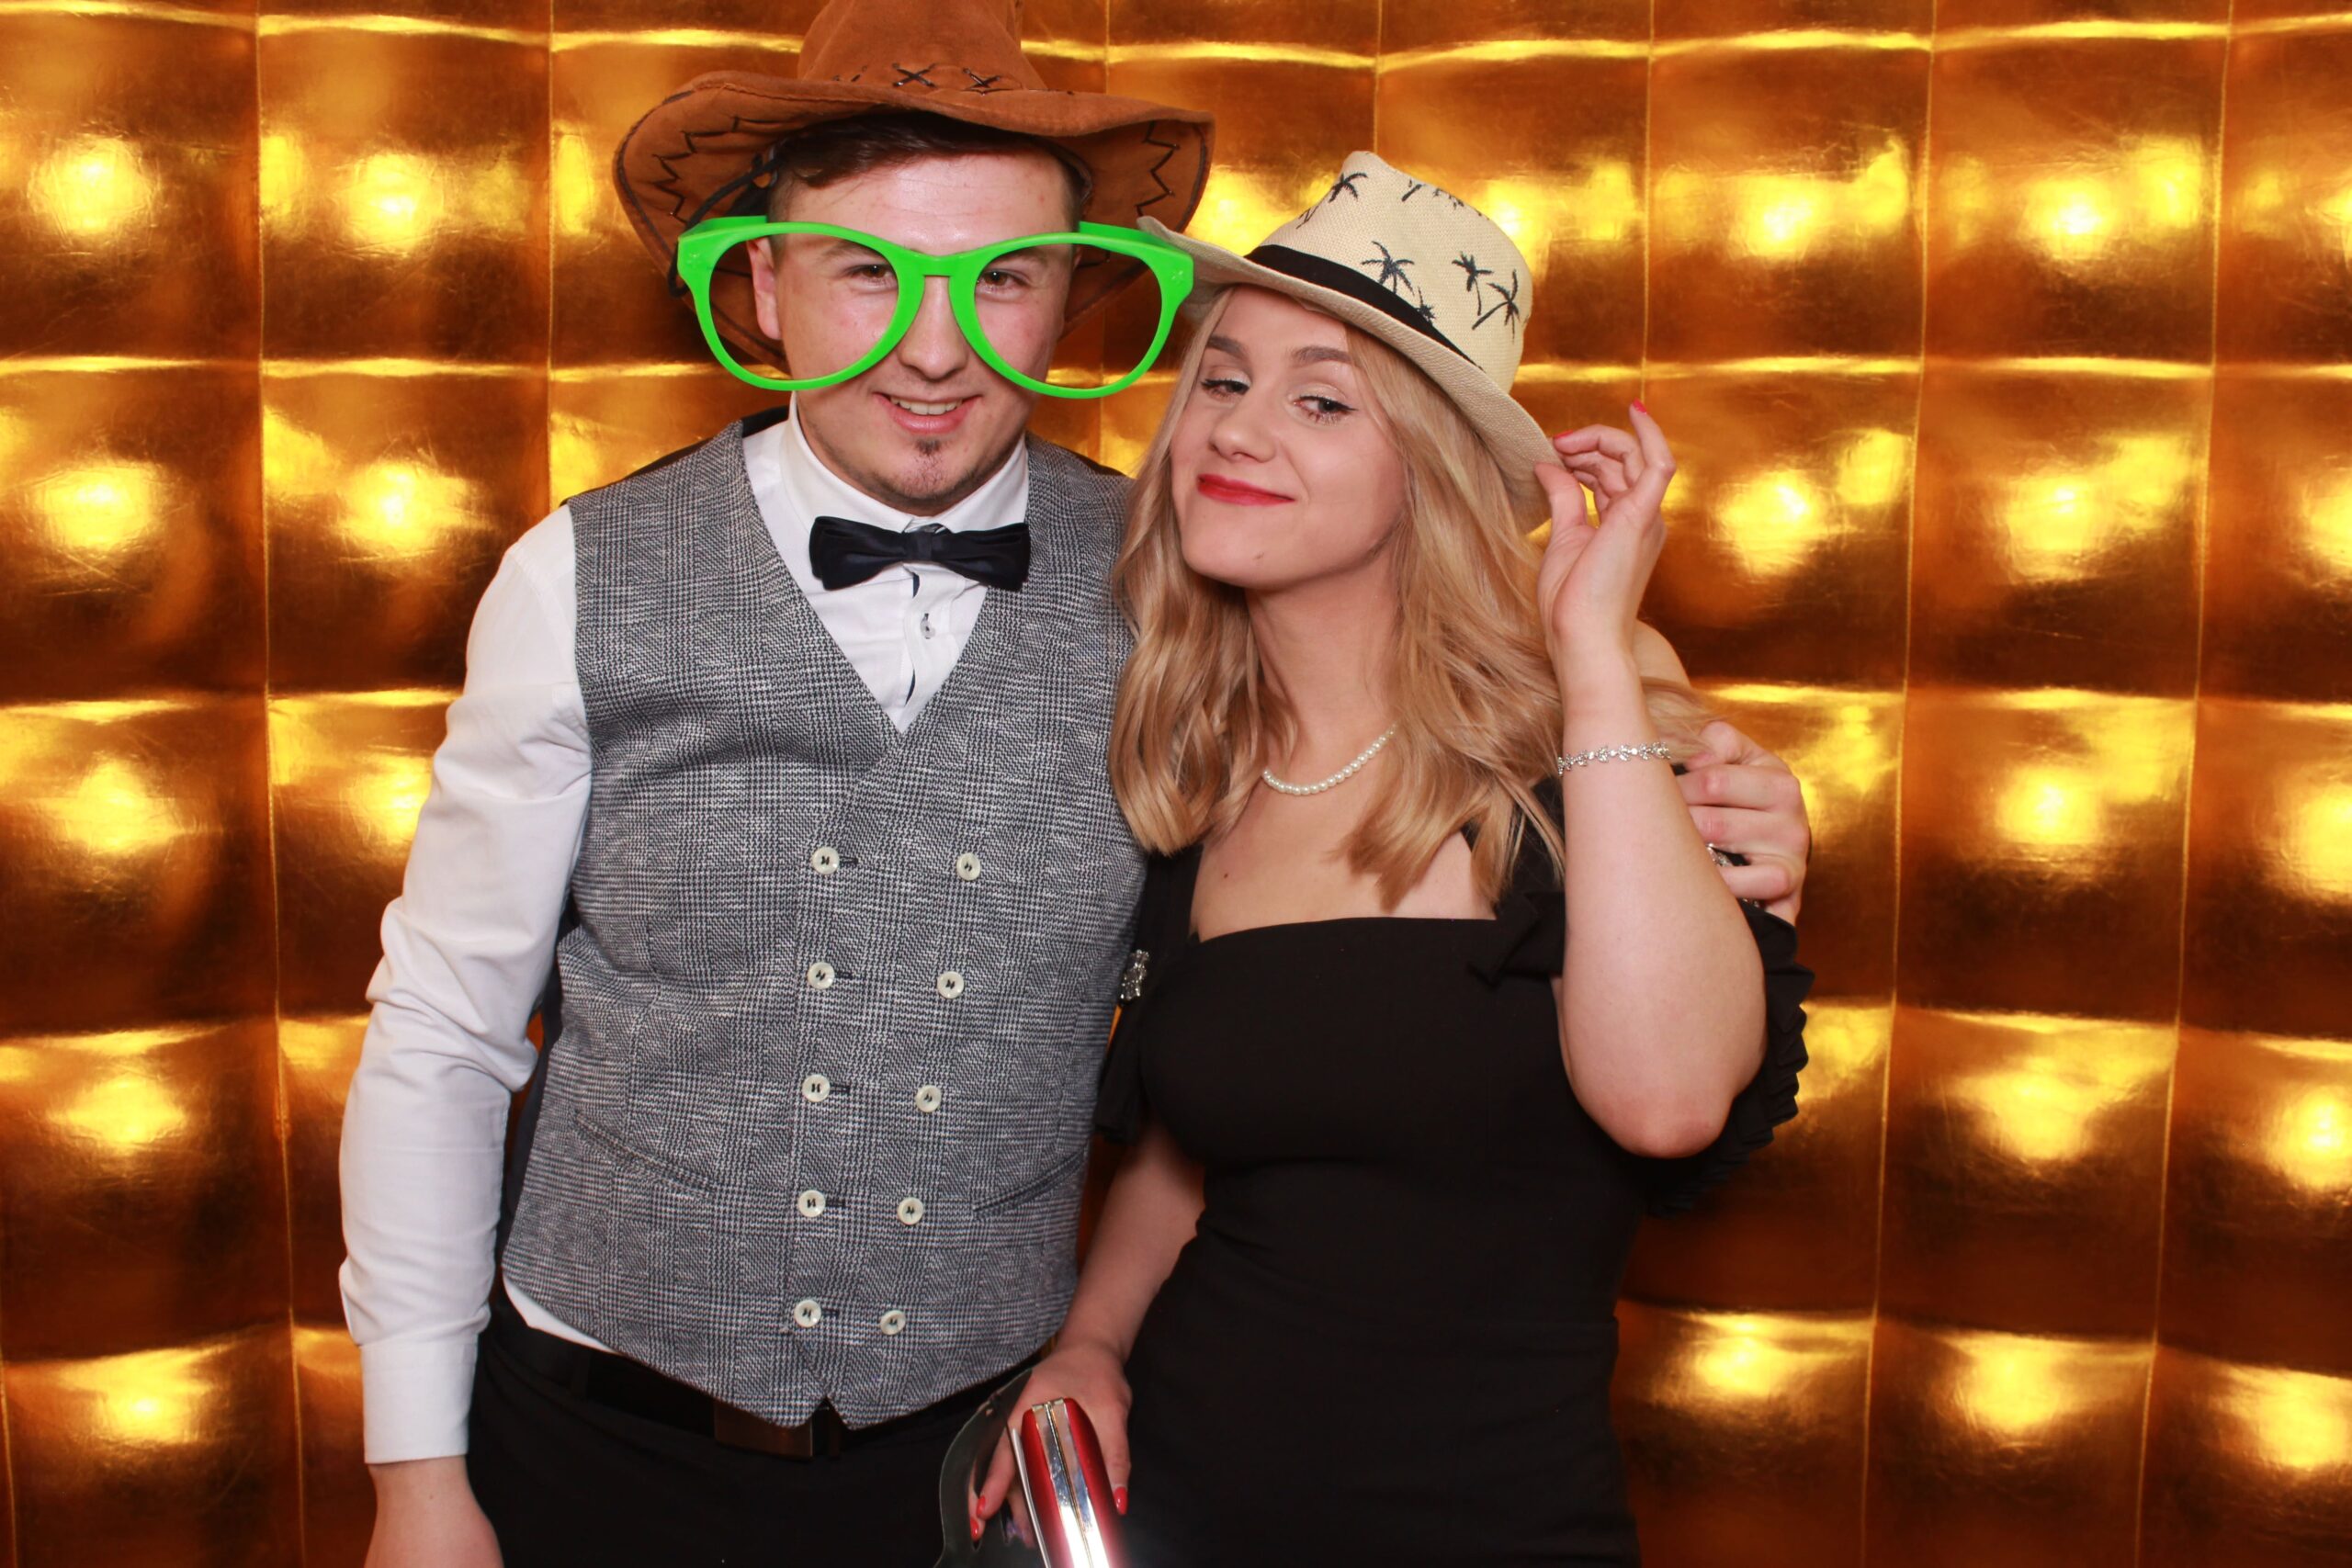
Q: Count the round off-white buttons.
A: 10